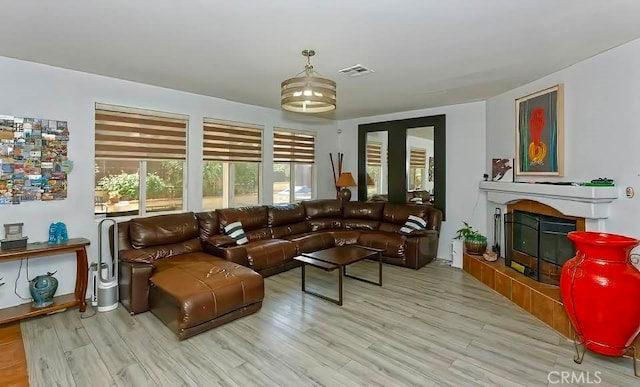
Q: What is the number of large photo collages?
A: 1